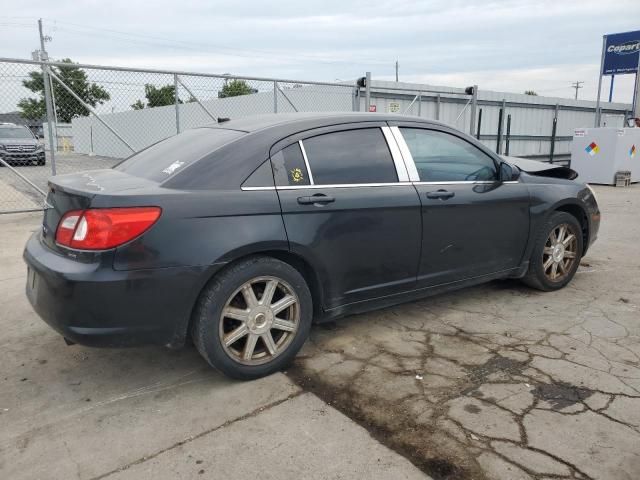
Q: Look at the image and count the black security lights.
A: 2